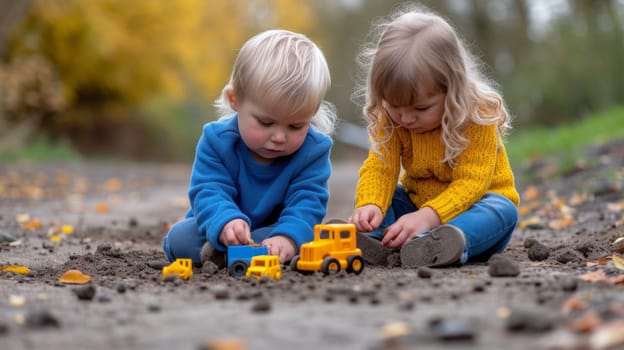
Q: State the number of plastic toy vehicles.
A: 4